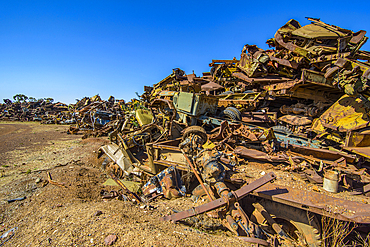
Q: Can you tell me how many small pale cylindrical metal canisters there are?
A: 1